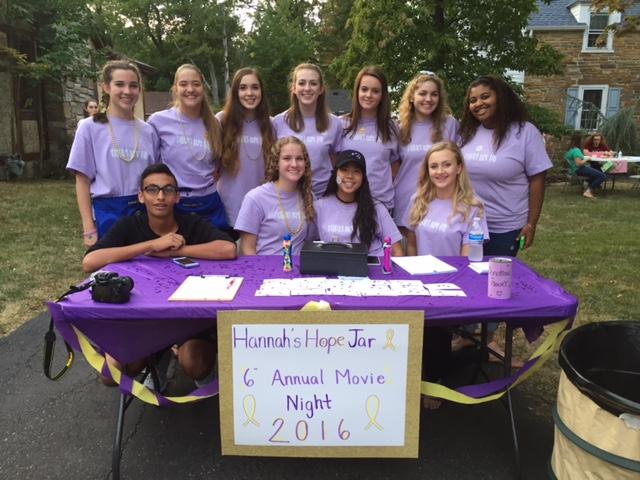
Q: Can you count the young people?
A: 11